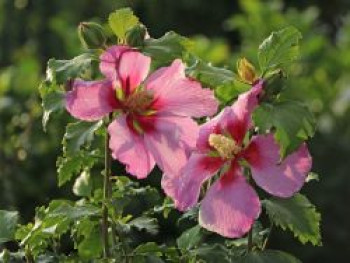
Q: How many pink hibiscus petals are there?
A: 10